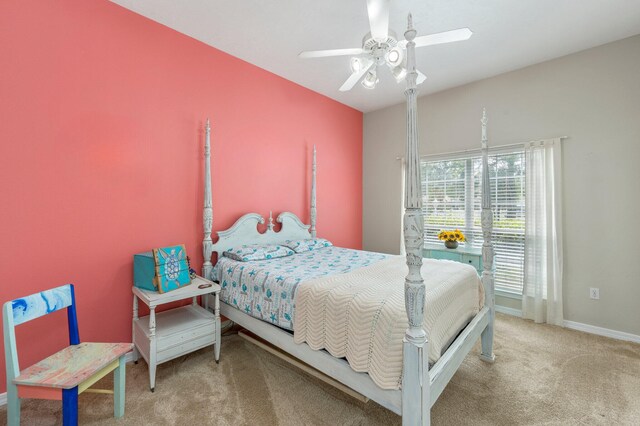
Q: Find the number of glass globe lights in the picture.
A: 4